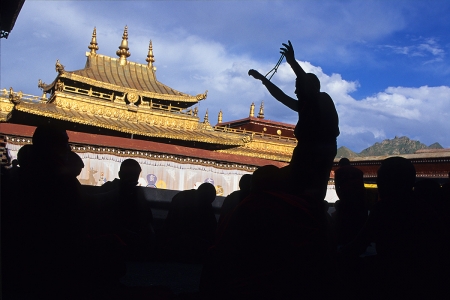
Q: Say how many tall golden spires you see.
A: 3